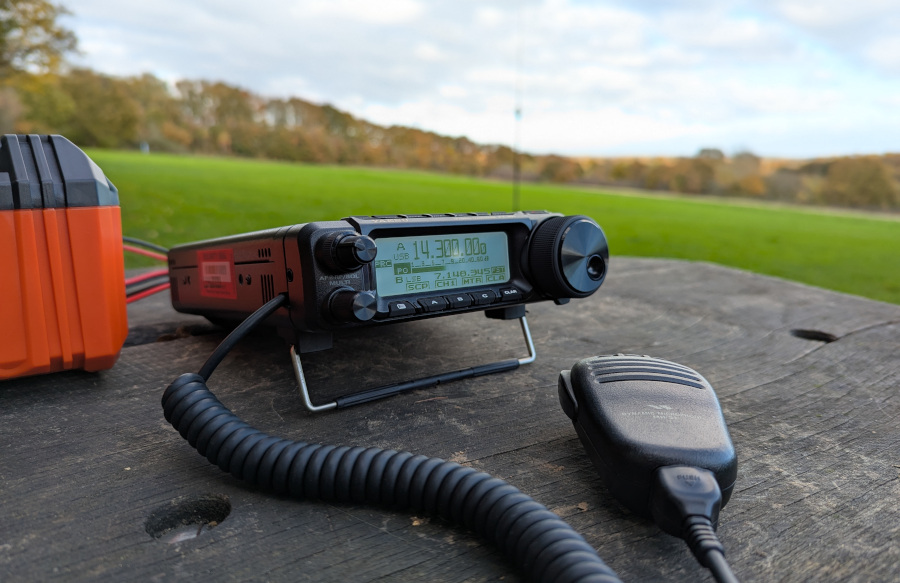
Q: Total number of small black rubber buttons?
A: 5